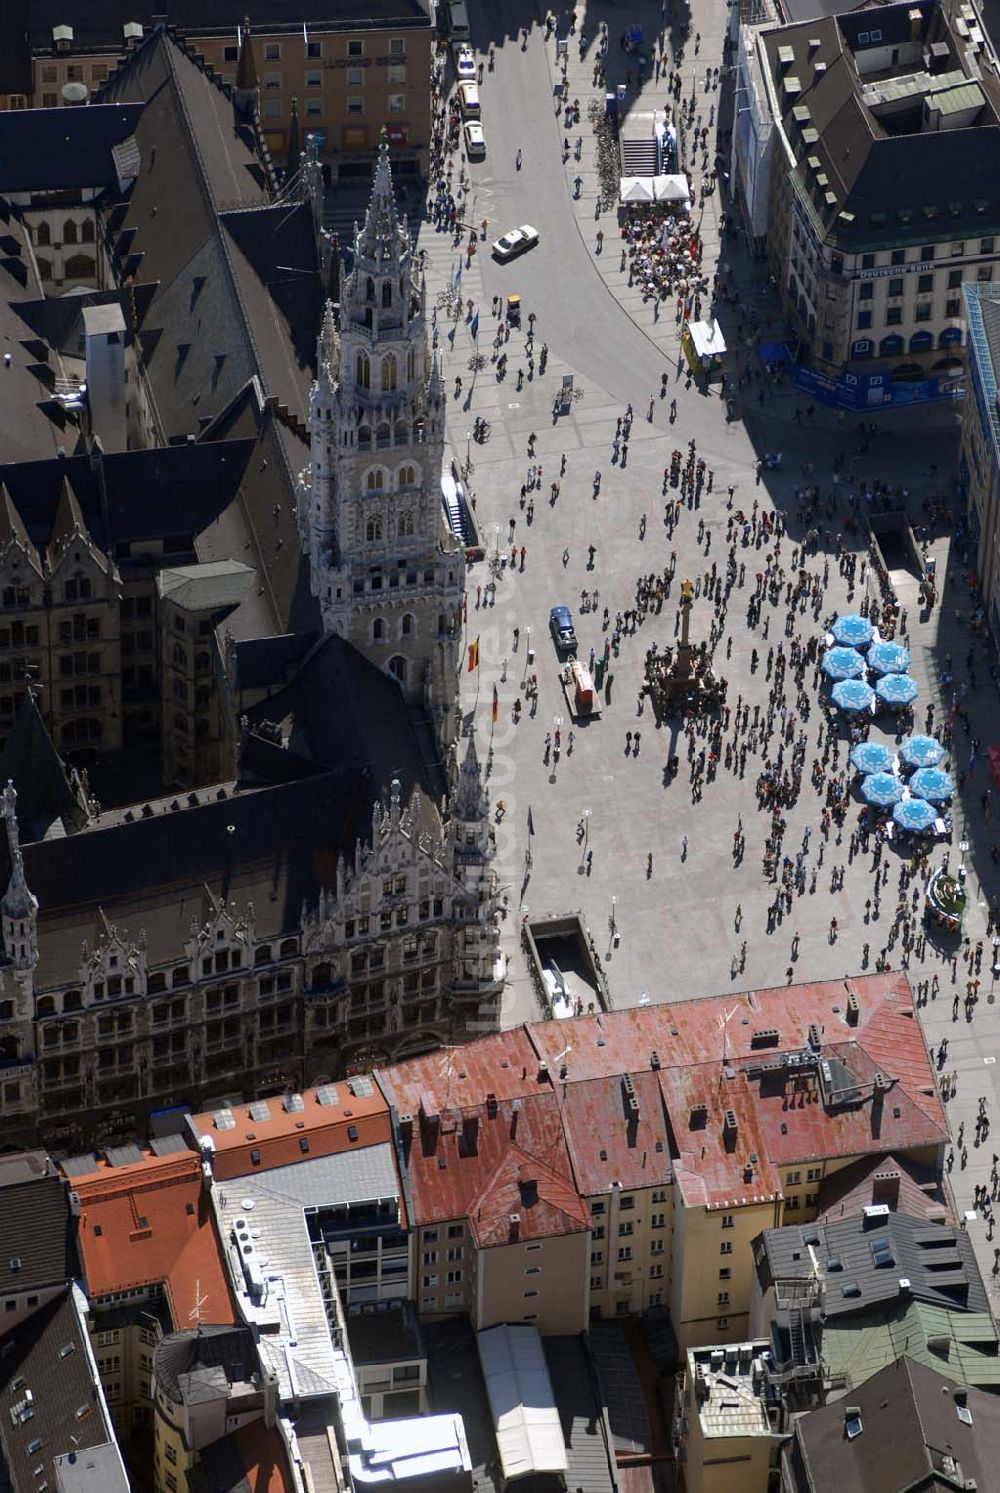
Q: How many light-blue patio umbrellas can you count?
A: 10